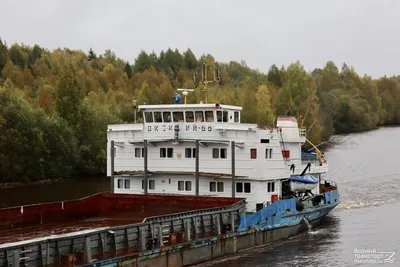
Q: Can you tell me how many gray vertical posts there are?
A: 4